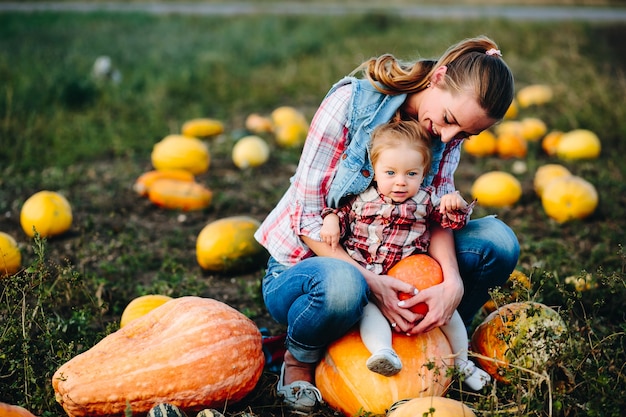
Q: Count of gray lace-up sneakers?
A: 1